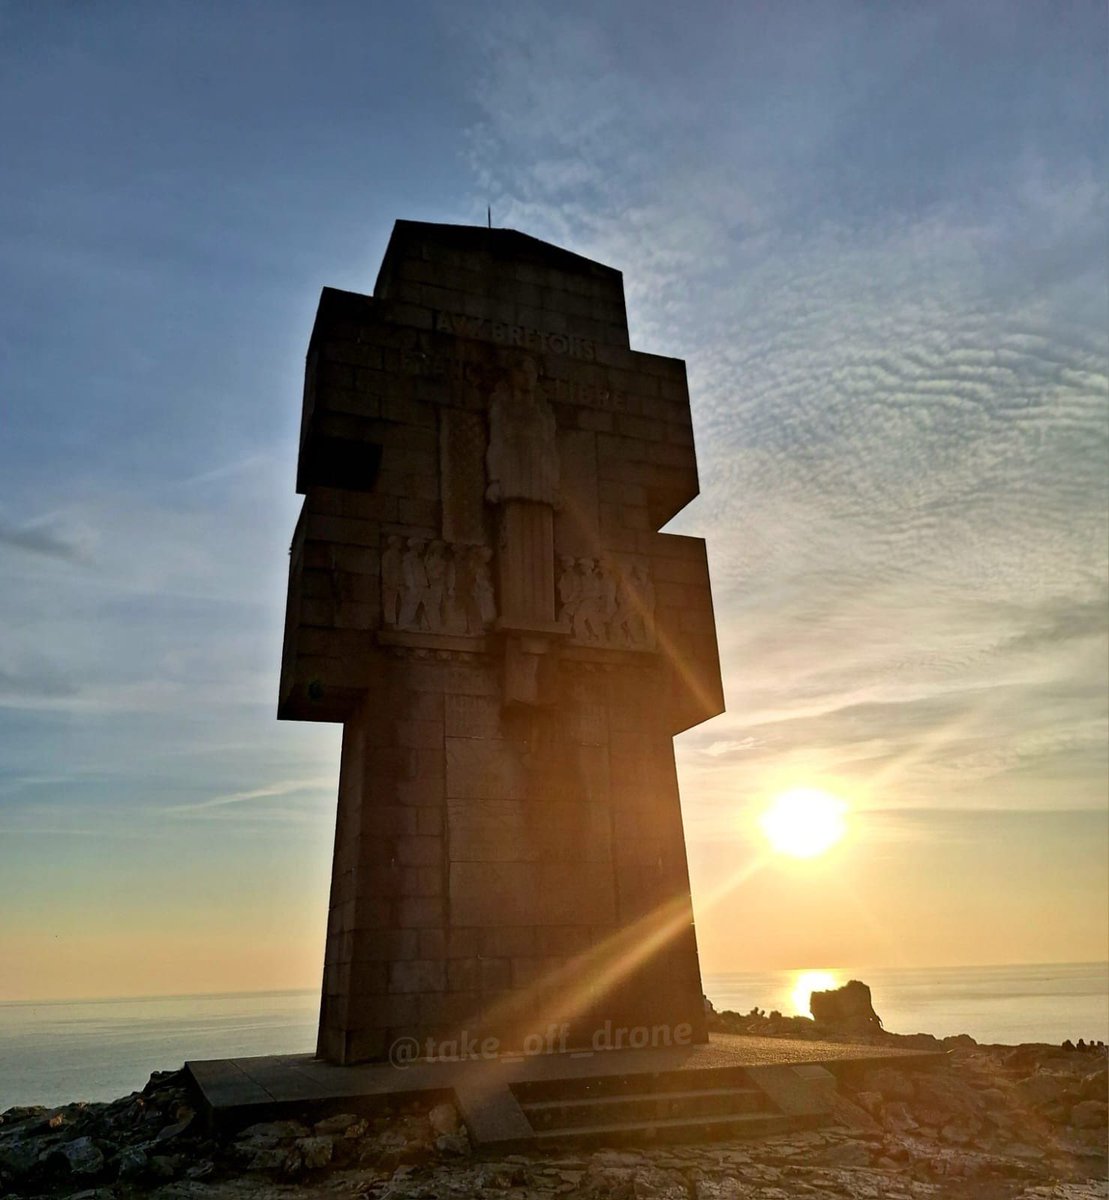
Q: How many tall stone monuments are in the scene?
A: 1